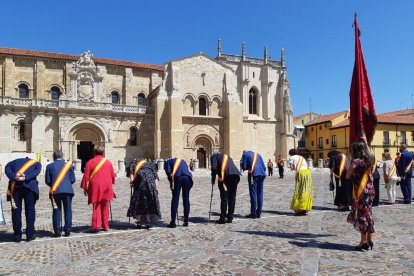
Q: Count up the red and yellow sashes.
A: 13